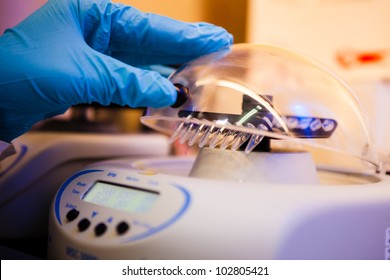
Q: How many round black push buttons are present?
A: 4